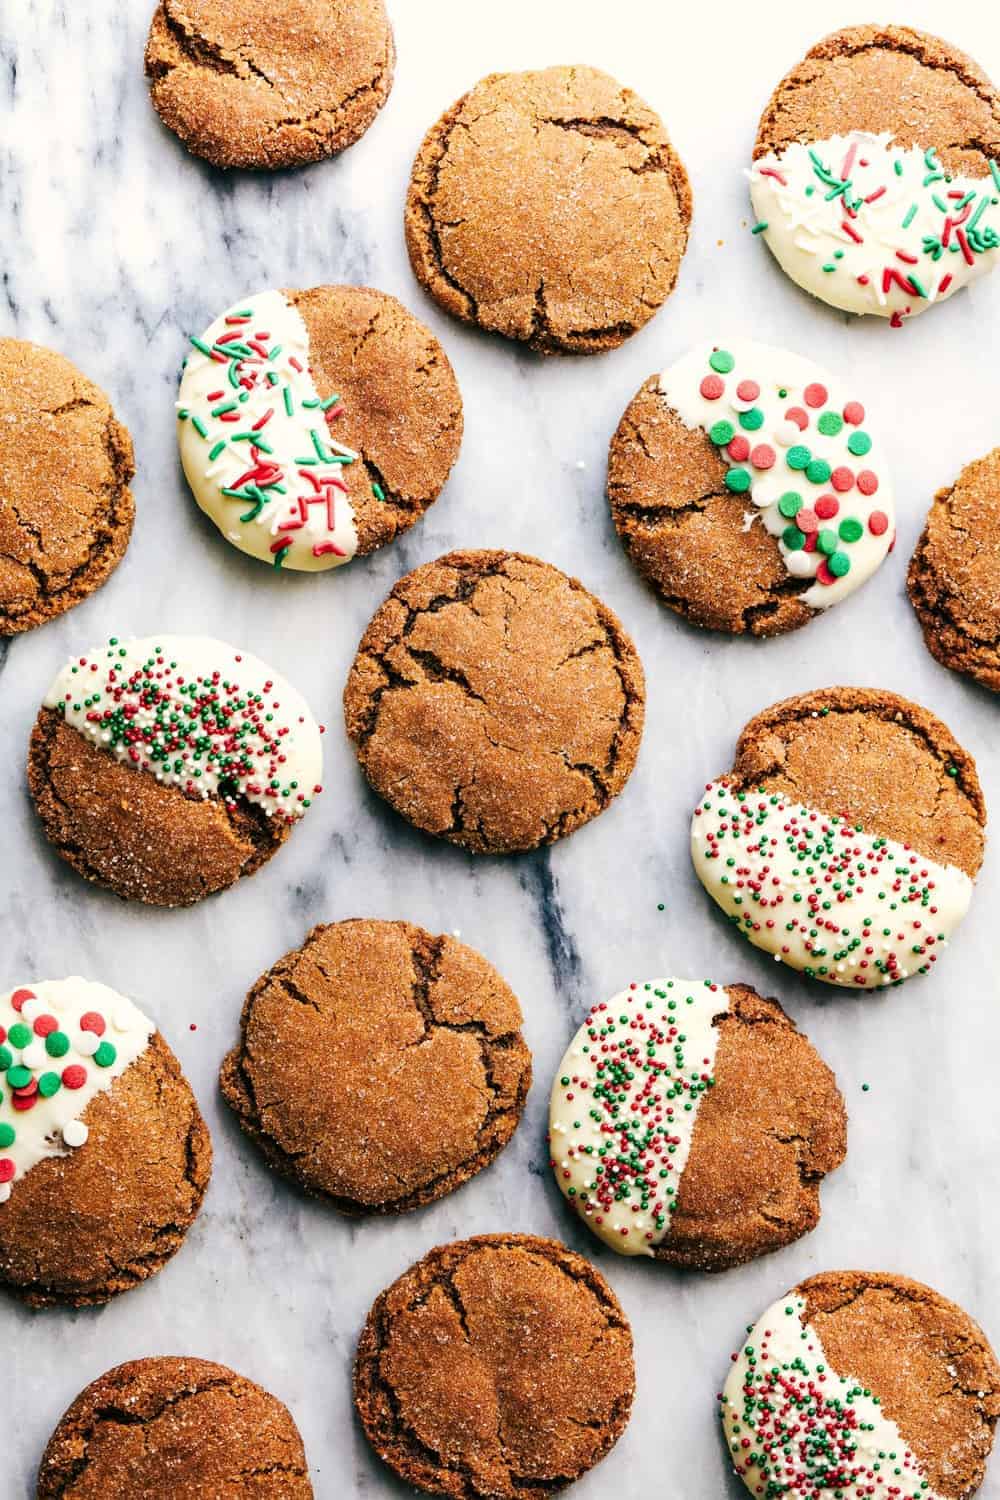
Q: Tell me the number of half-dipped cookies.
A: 8